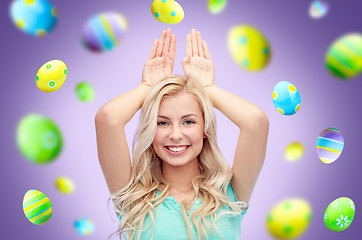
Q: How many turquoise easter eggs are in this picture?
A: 3